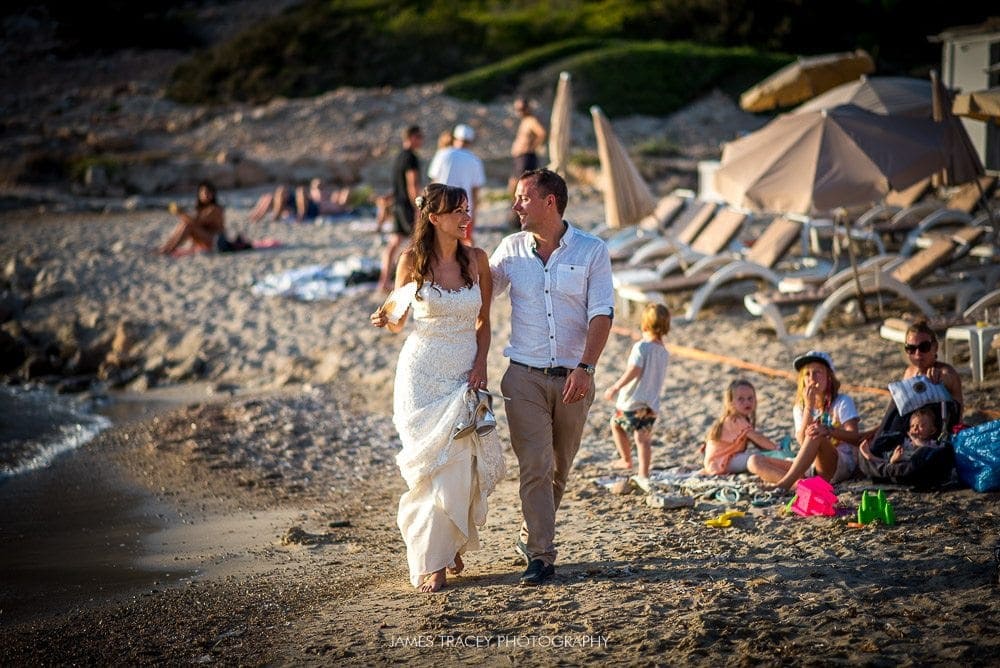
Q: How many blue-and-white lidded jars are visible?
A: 0